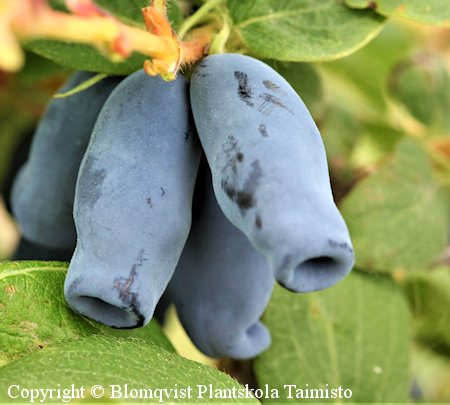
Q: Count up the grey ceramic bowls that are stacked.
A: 0